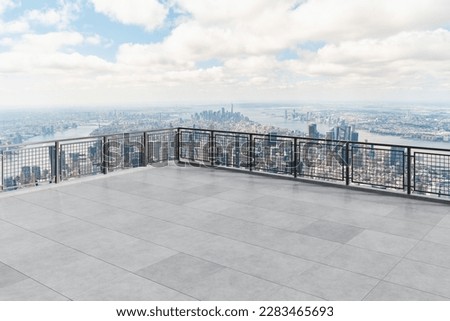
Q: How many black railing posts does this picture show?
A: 9